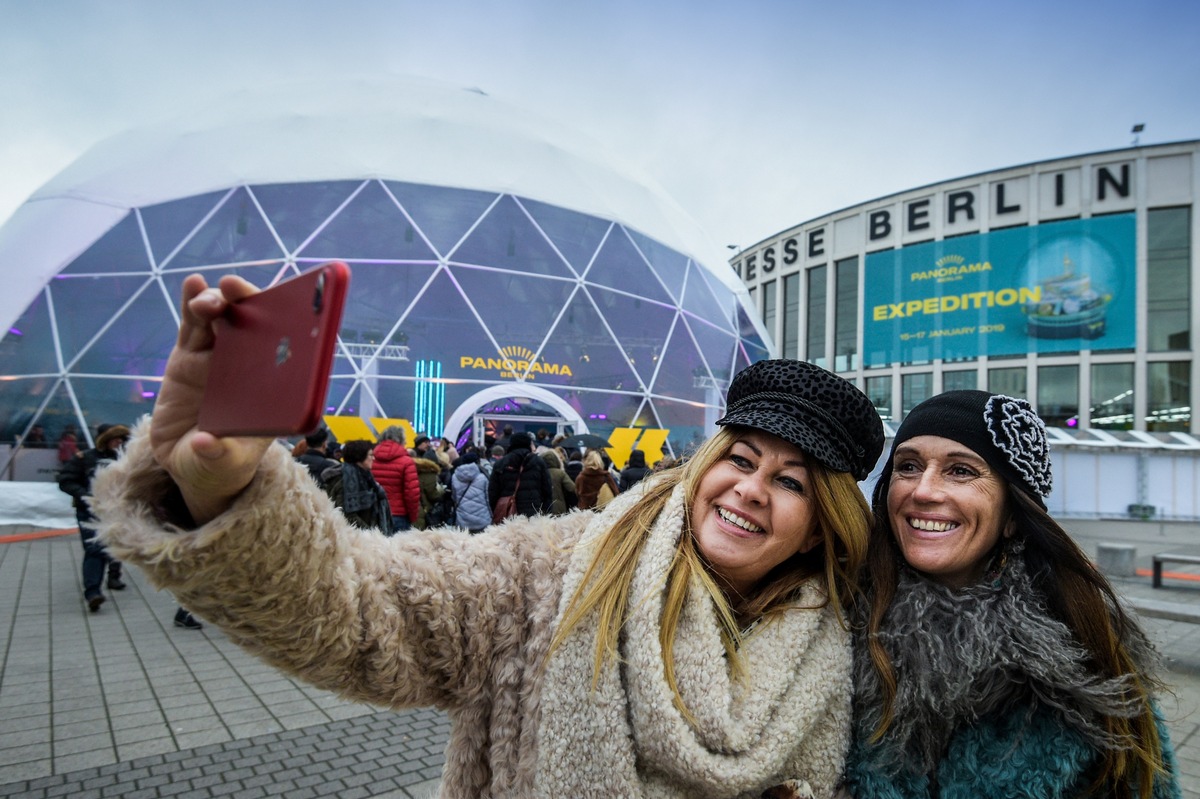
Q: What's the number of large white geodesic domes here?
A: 1